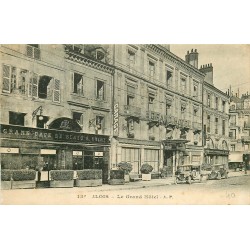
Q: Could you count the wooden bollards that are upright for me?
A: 0